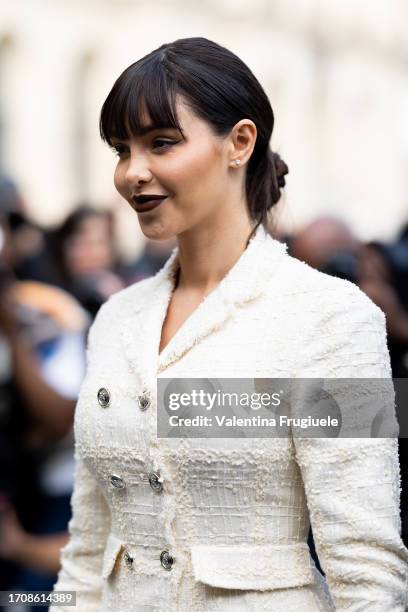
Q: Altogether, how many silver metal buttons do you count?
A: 6